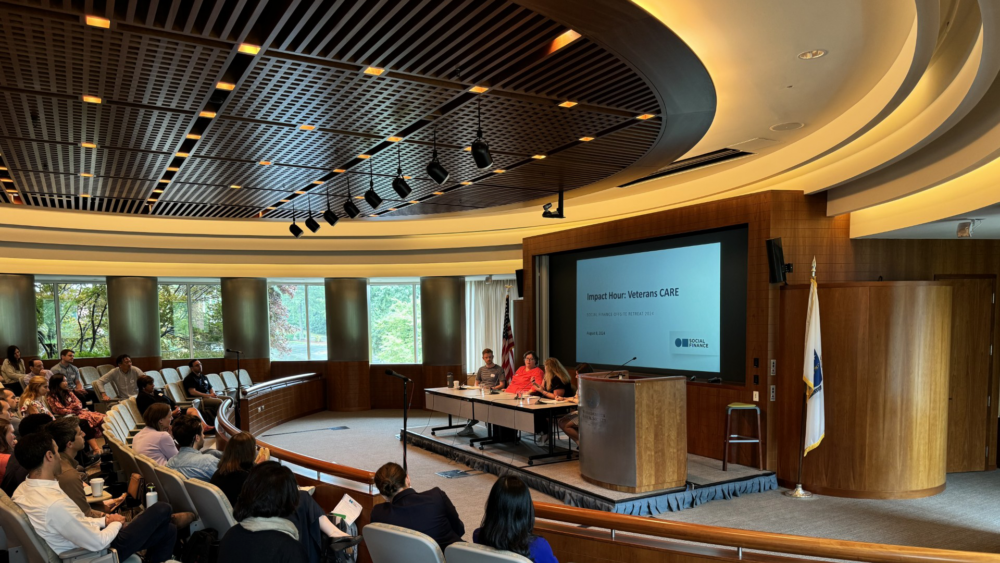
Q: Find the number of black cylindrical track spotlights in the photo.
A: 8